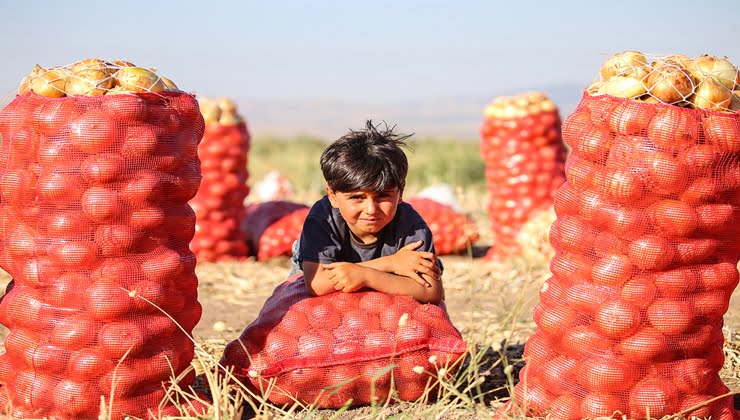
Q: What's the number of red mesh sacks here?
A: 7